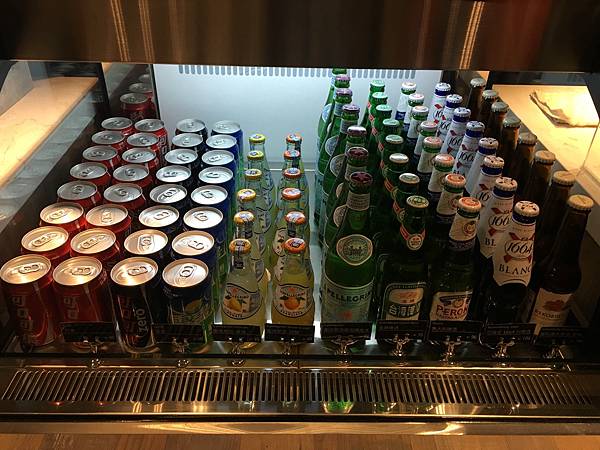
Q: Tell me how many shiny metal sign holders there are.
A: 9